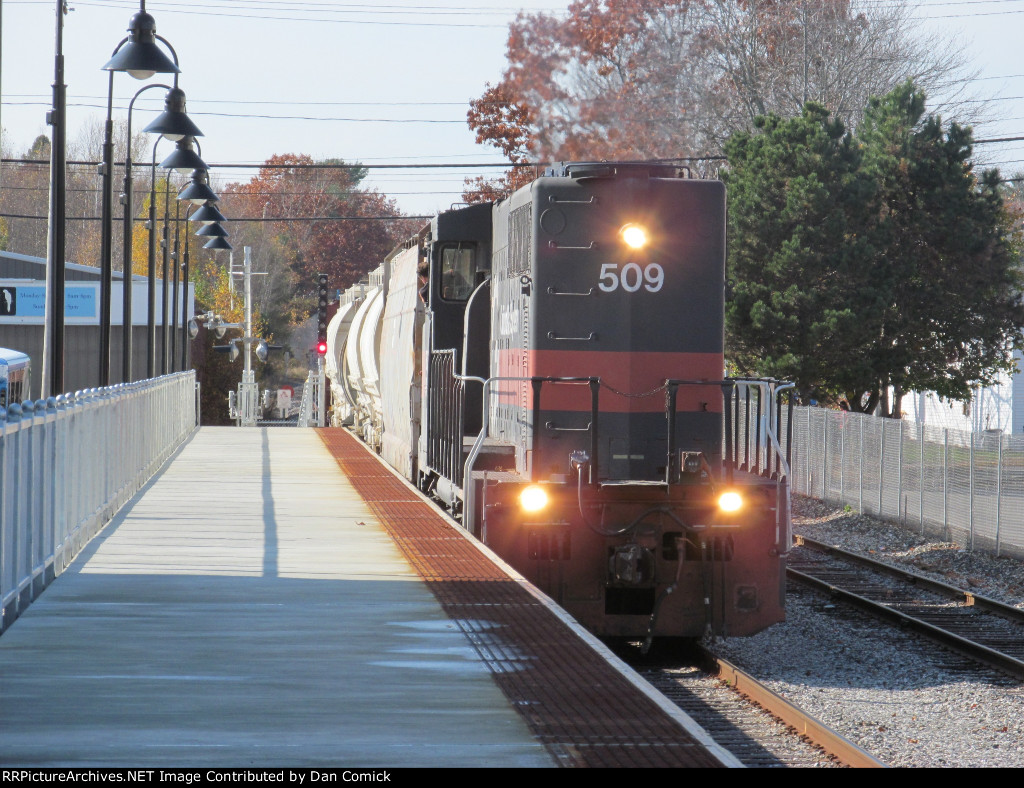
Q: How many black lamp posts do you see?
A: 7